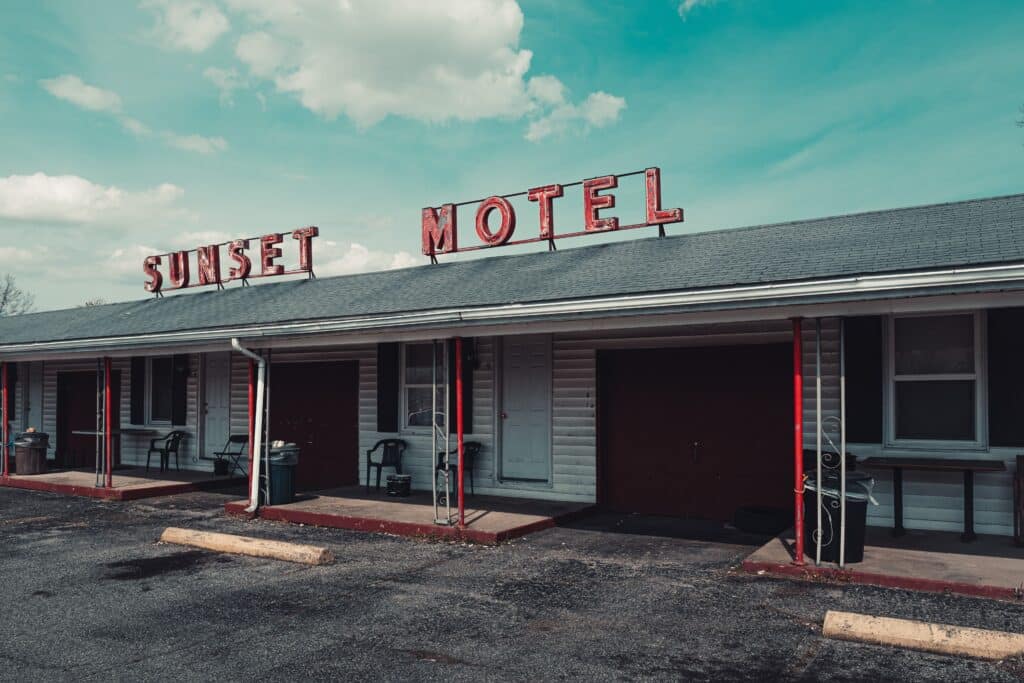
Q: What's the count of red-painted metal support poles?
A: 5